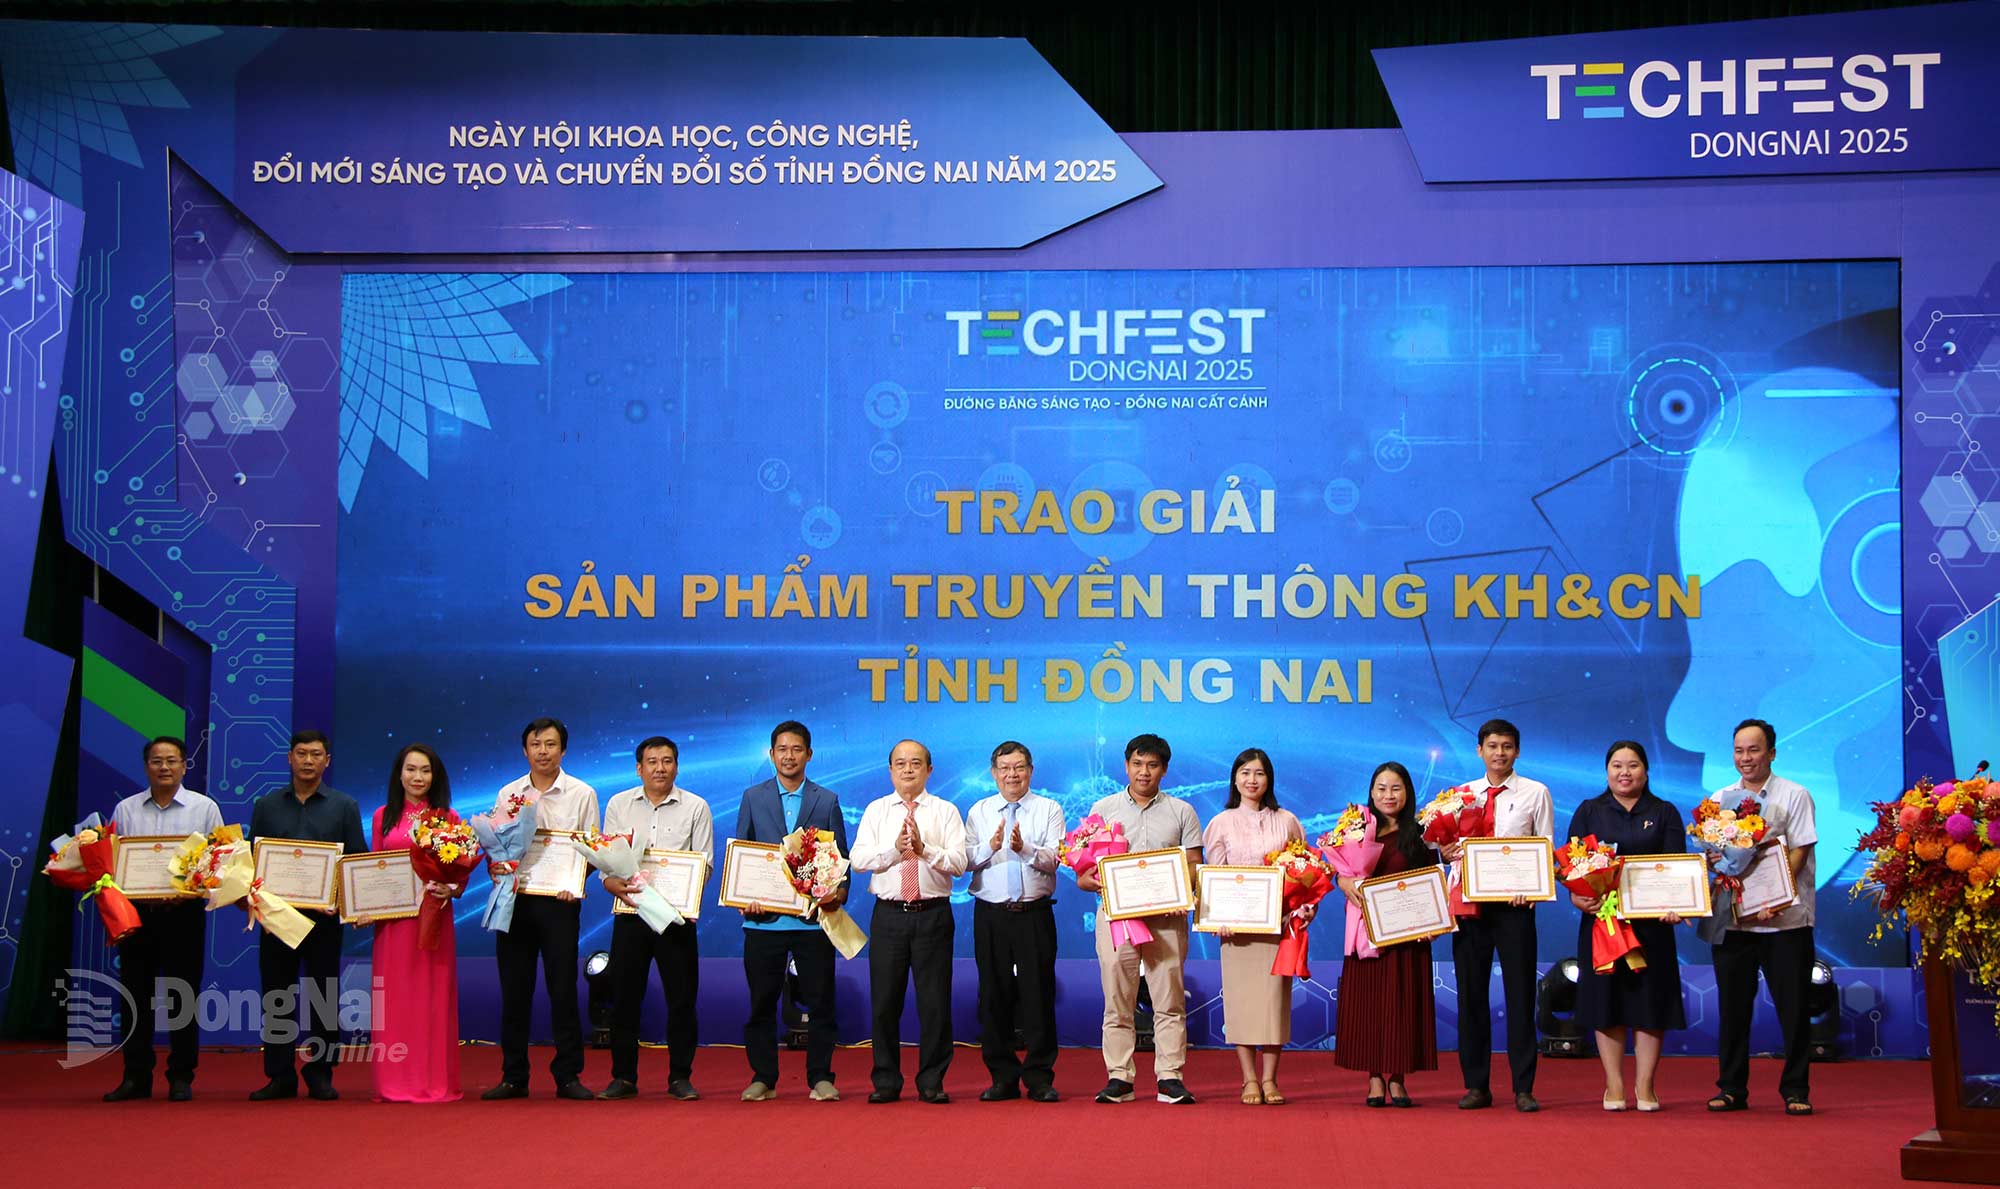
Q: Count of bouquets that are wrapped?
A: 12